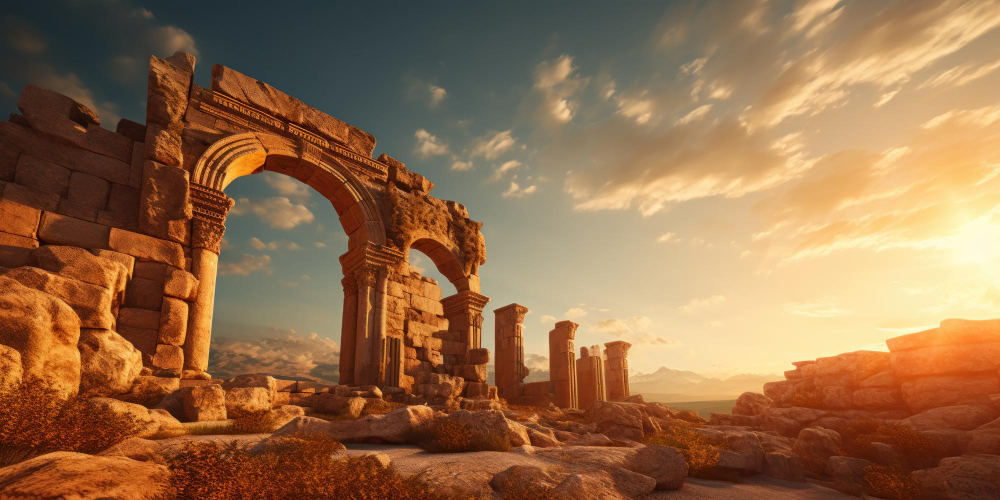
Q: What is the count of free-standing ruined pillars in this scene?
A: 4